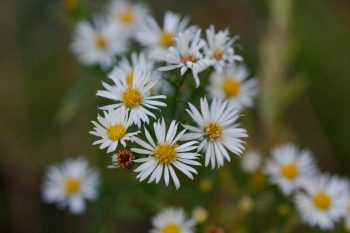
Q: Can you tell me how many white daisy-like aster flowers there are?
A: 15